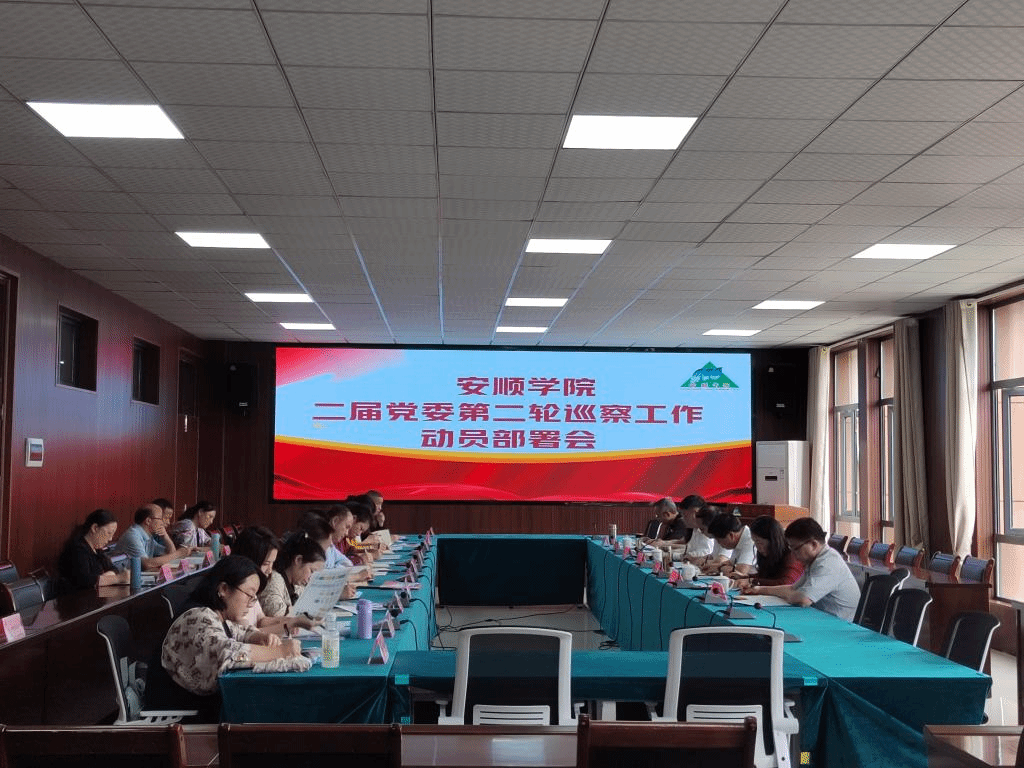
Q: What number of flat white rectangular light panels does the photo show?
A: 11